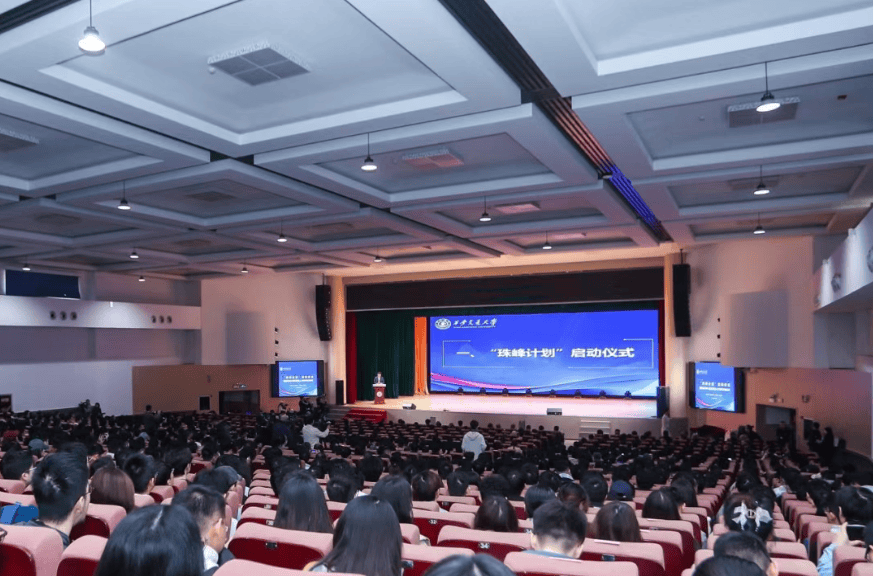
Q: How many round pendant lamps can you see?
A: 14